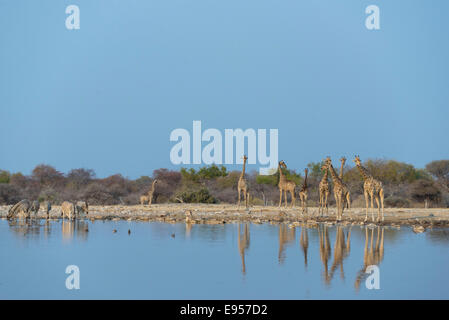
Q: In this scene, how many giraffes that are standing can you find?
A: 8